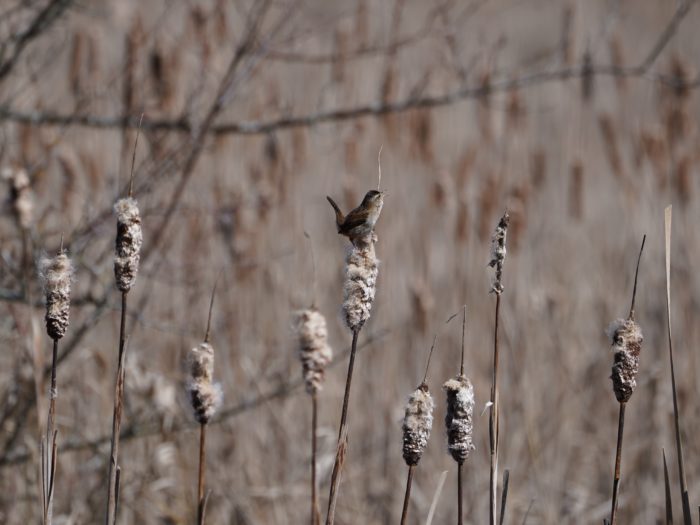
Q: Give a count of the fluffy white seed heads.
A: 9